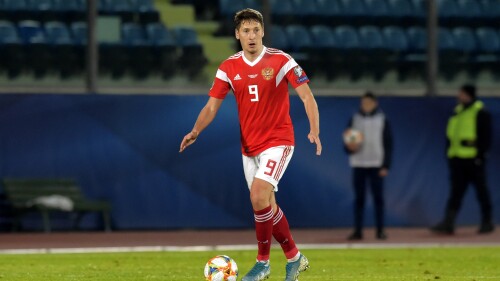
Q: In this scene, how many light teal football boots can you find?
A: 2